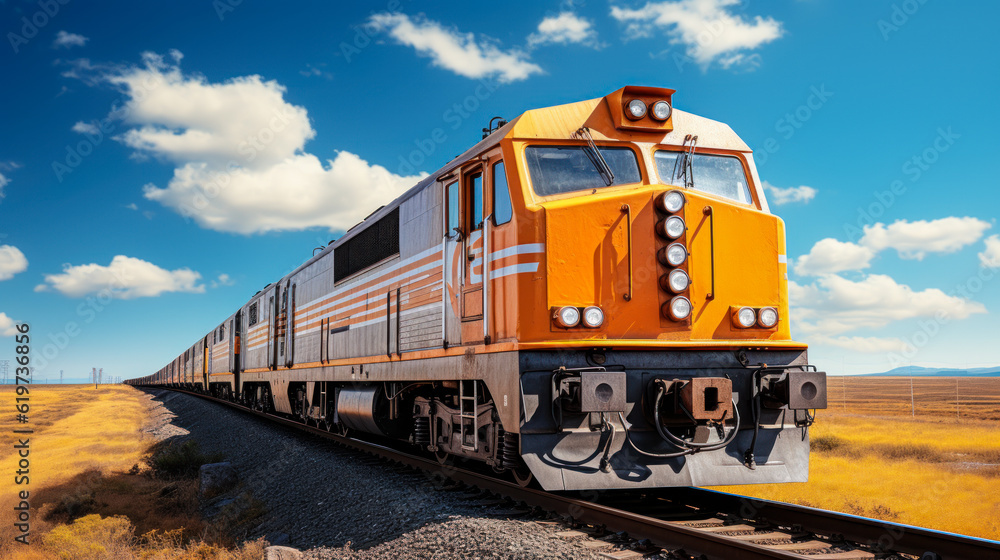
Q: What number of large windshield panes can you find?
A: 2